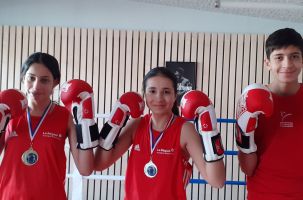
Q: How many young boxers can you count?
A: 3